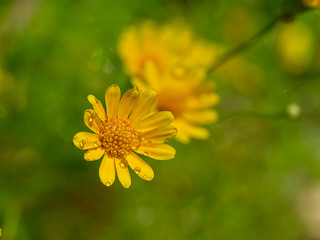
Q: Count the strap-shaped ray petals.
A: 13